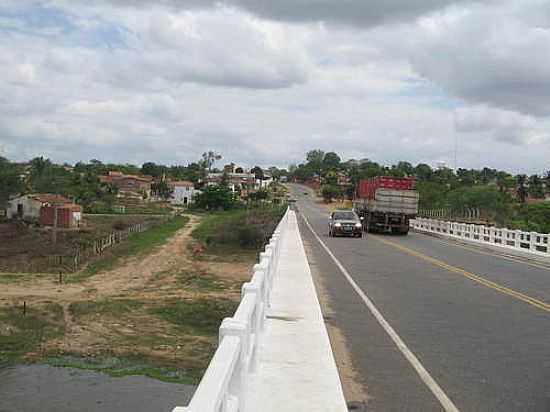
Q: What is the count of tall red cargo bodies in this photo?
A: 1